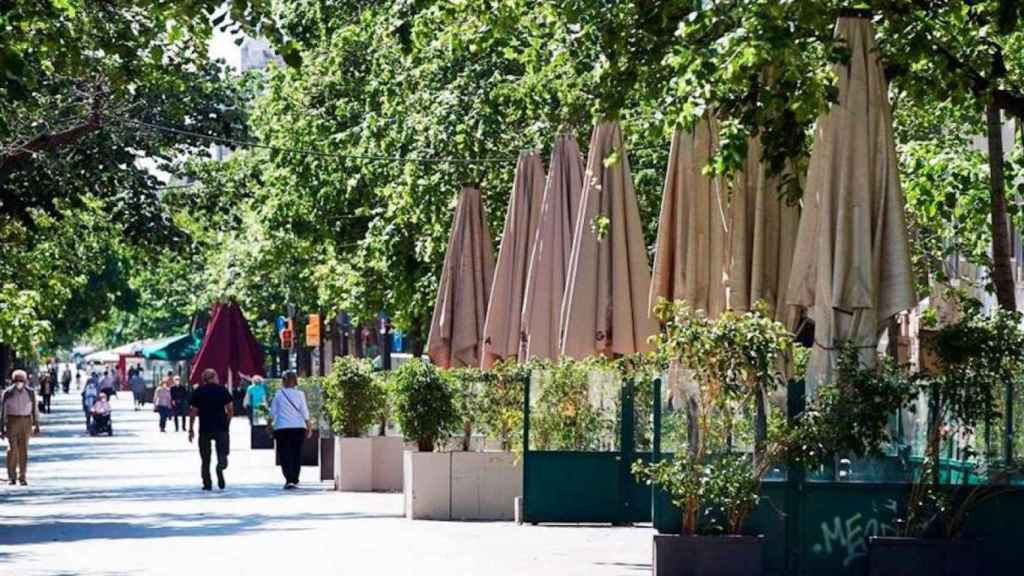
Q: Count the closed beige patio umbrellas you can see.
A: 7